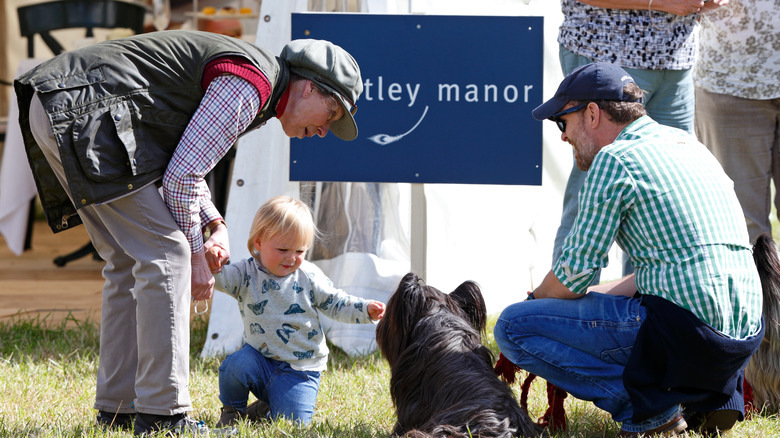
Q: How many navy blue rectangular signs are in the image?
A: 1